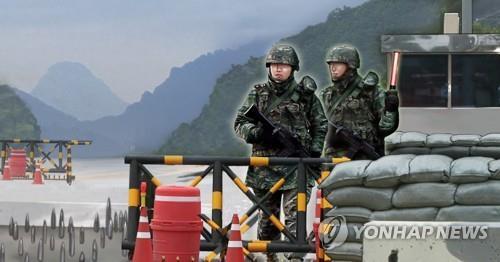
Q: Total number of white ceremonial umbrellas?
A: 0